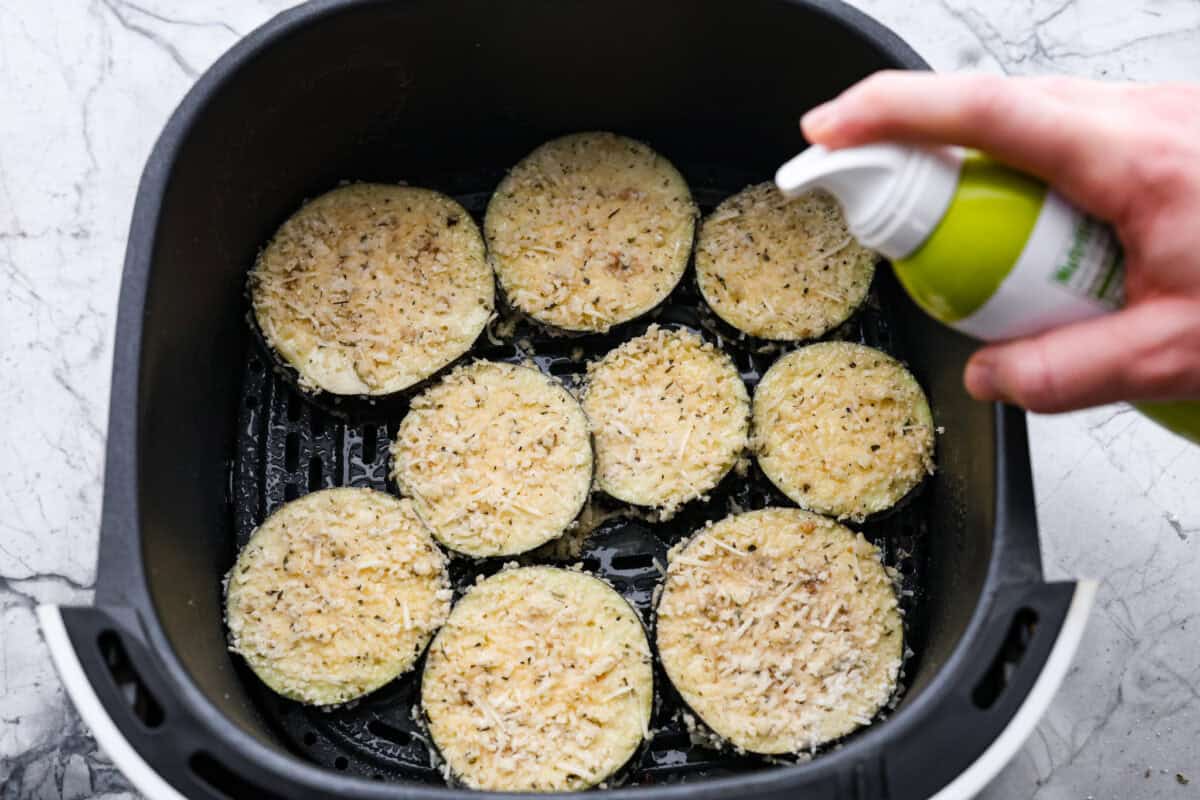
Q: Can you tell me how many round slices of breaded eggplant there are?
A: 9